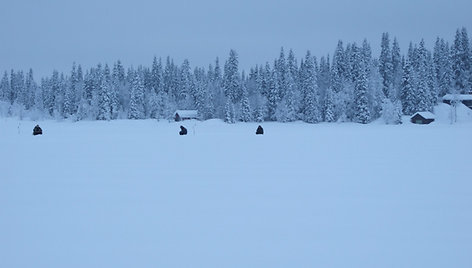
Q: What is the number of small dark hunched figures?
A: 3